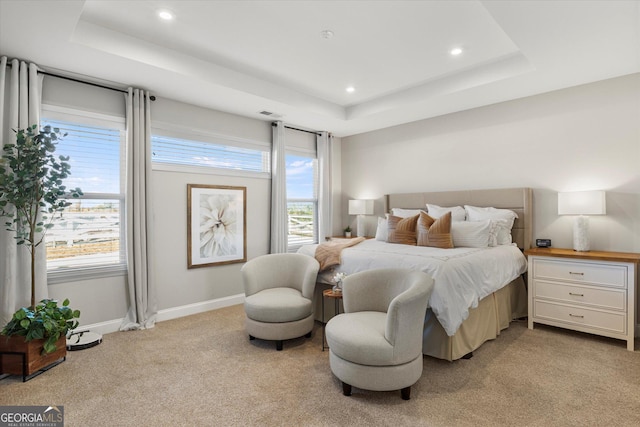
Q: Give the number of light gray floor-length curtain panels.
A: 4